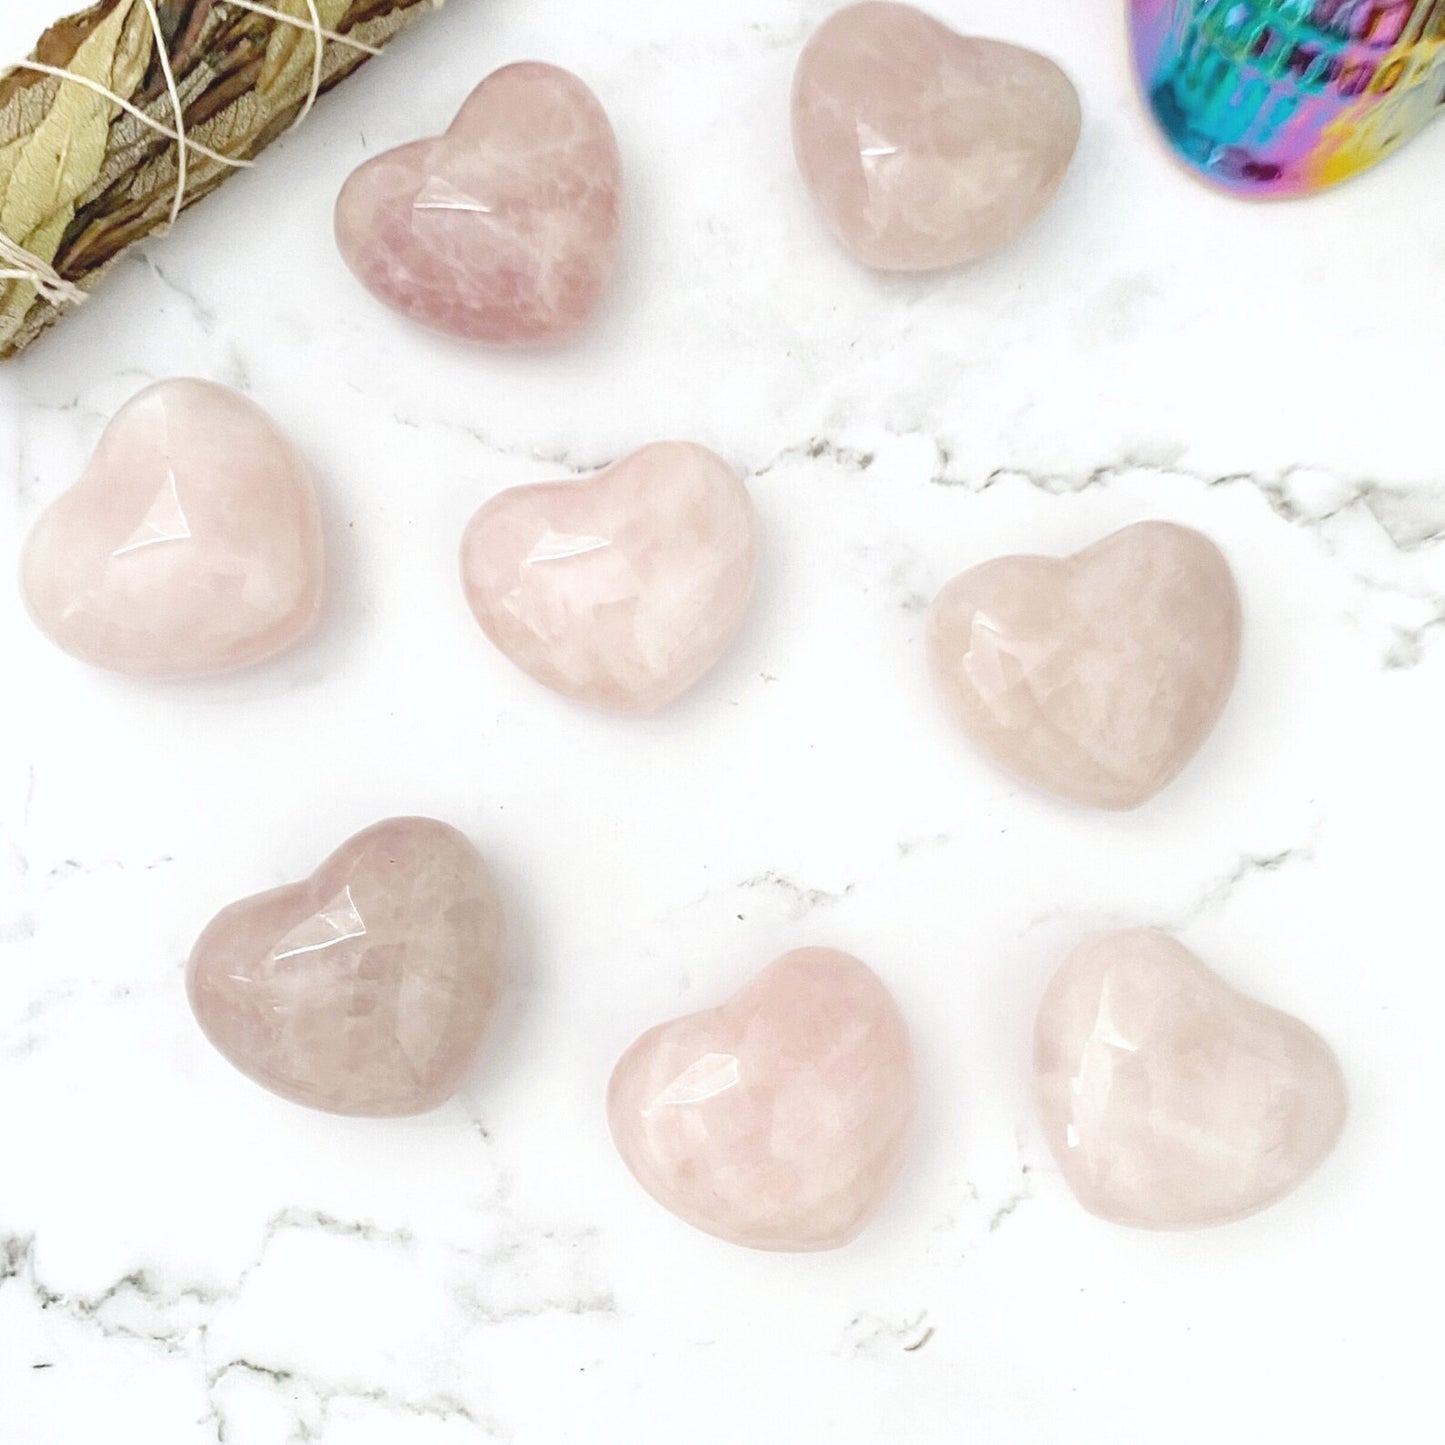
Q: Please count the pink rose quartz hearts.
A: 8